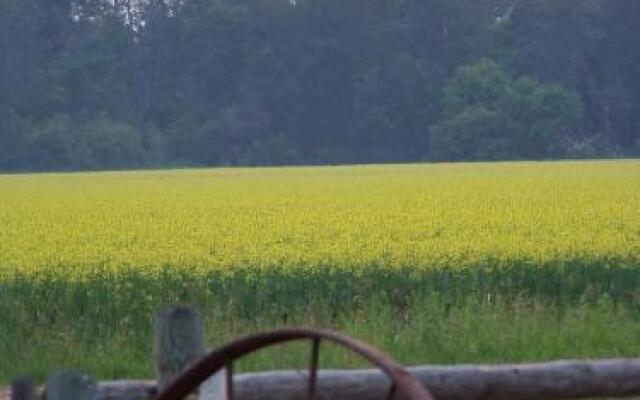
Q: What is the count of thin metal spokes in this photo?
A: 3